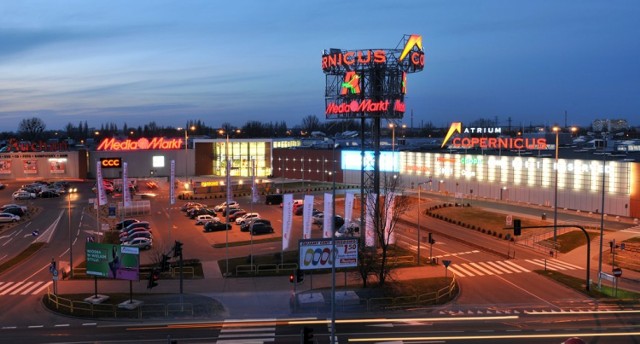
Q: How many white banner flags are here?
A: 11